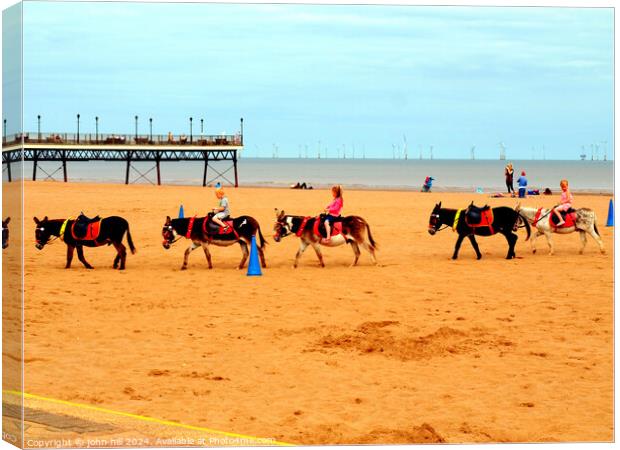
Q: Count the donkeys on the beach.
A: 5